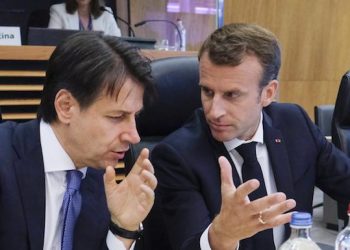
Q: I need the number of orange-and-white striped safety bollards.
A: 0